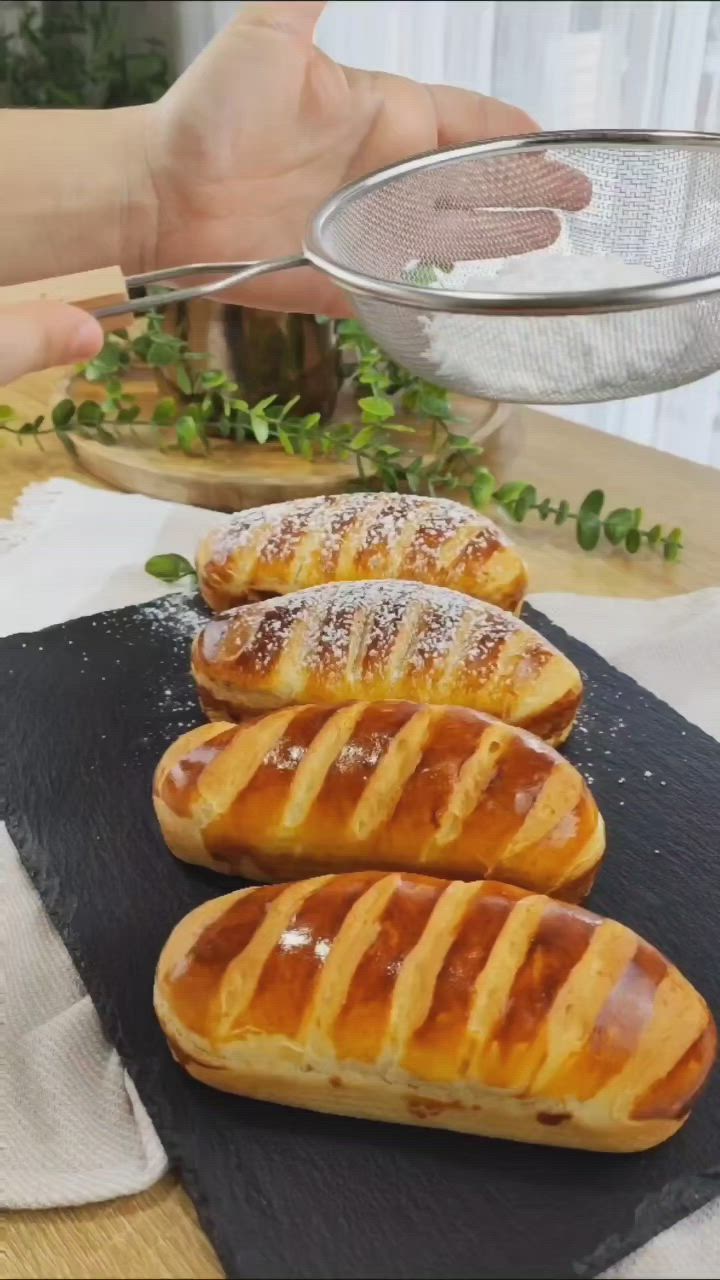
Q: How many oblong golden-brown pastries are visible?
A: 4